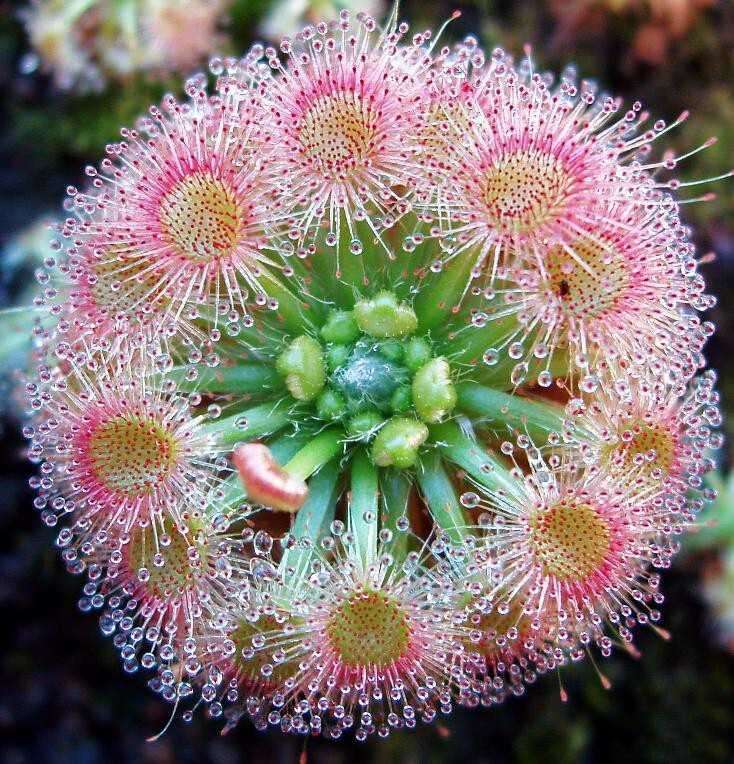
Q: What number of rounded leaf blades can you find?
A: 13